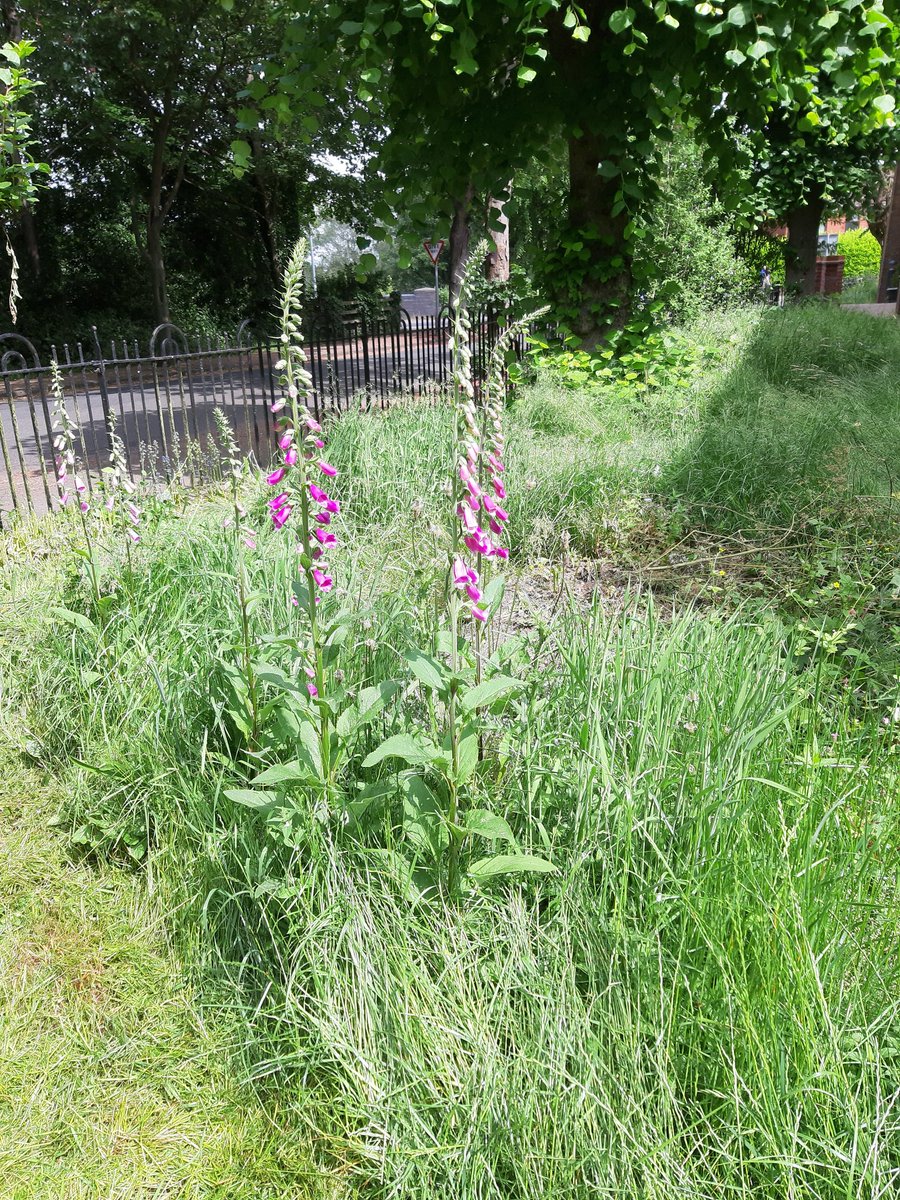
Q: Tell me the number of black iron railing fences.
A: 1